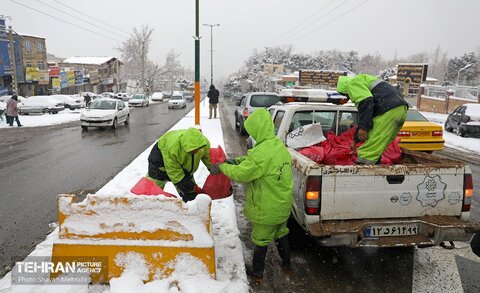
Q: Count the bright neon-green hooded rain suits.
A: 3